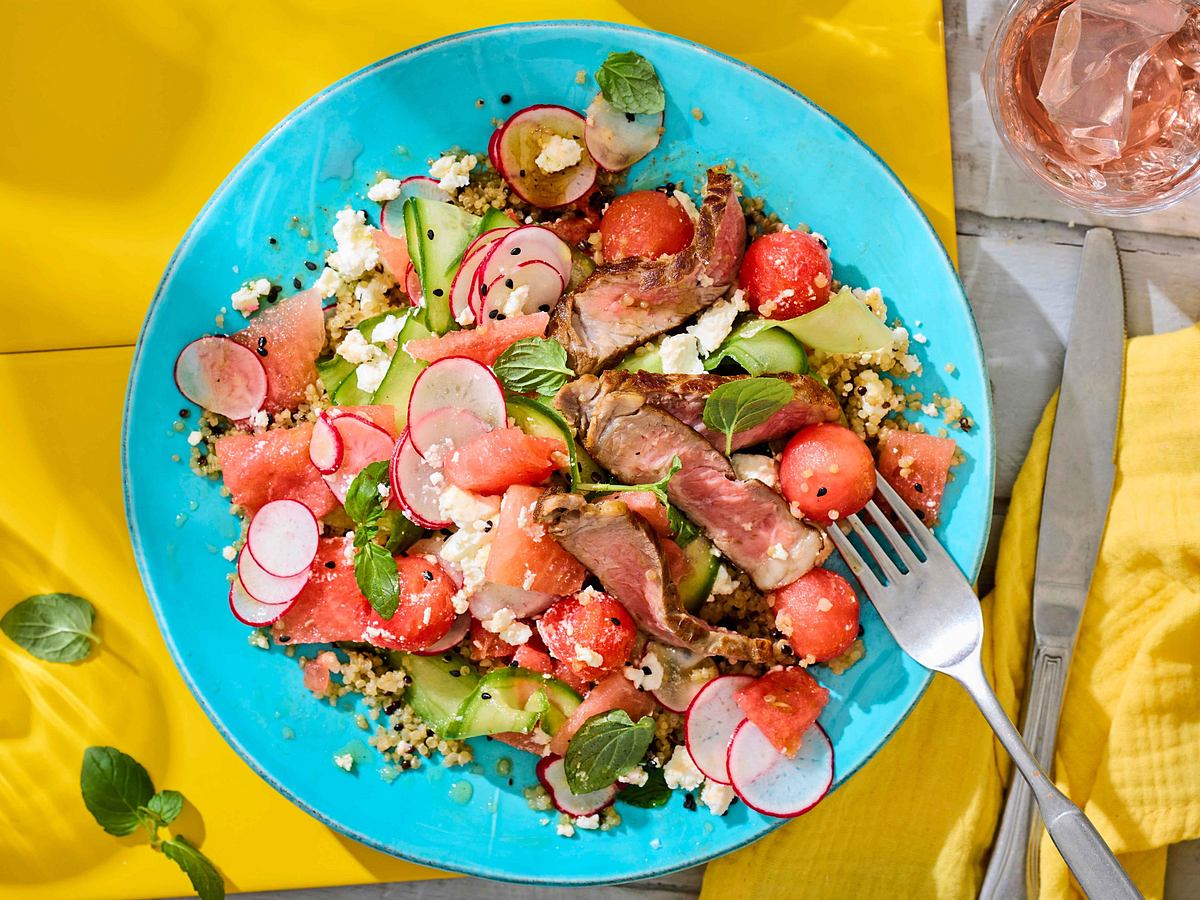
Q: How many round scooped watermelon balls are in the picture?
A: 6